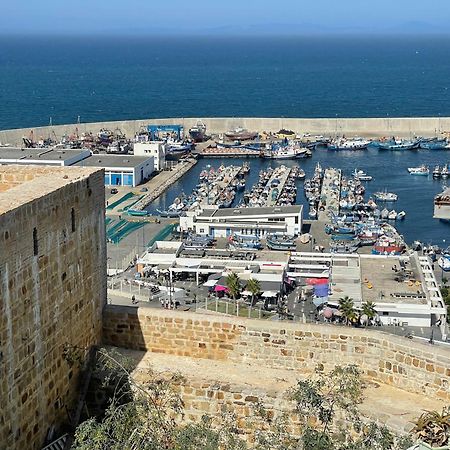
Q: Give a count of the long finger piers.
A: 3